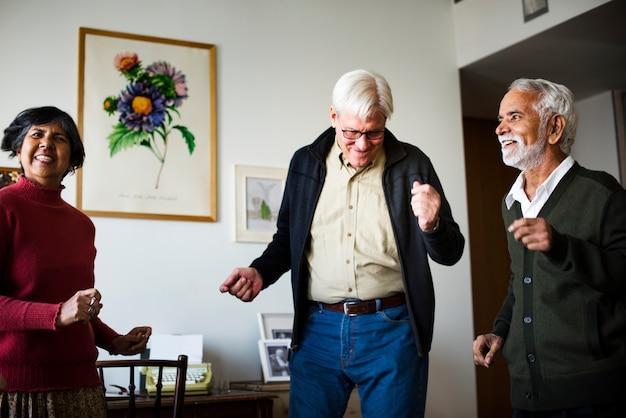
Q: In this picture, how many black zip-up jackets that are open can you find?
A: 1